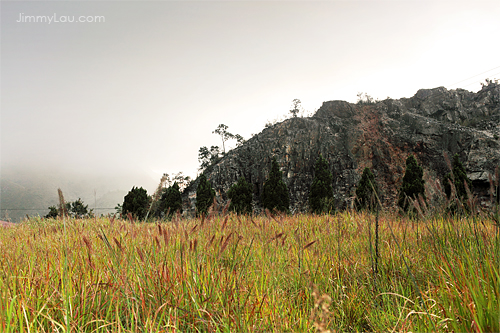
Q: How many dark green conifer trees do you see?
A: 9